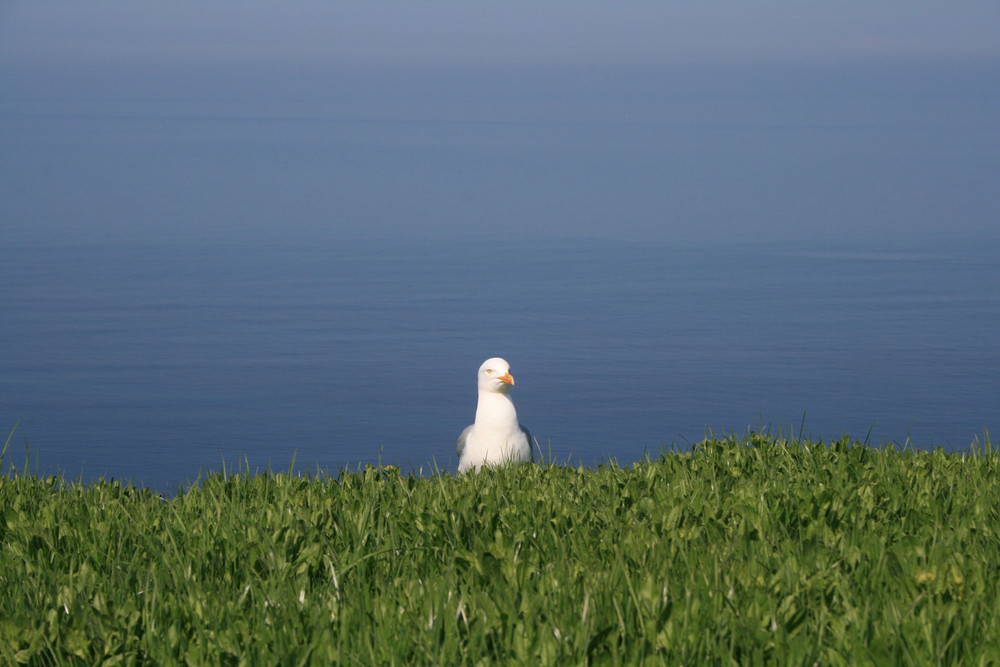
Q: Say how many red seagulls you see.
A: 0